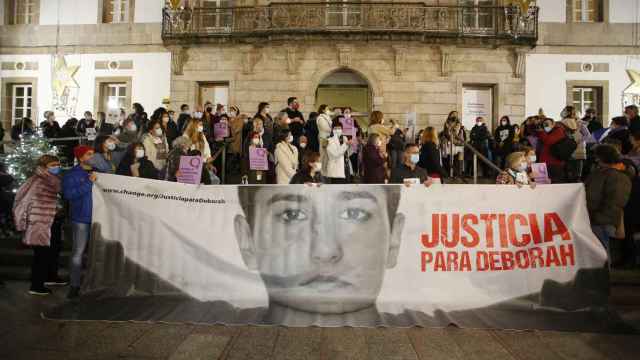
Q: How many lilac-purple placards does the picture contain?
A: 5